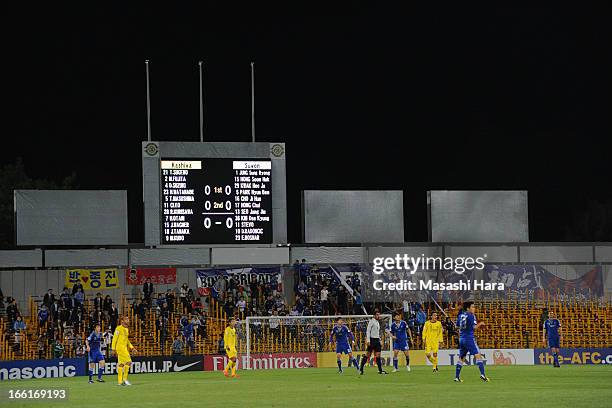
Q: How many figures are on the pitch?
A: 9